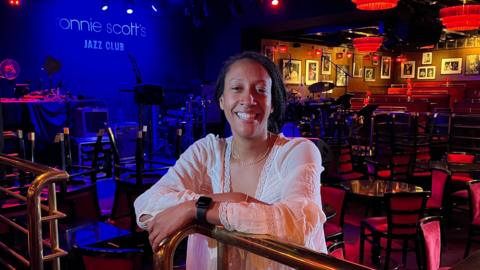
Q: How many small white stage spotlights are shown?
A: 3